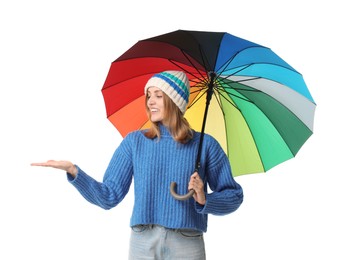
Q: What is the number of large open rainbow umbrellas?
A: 1